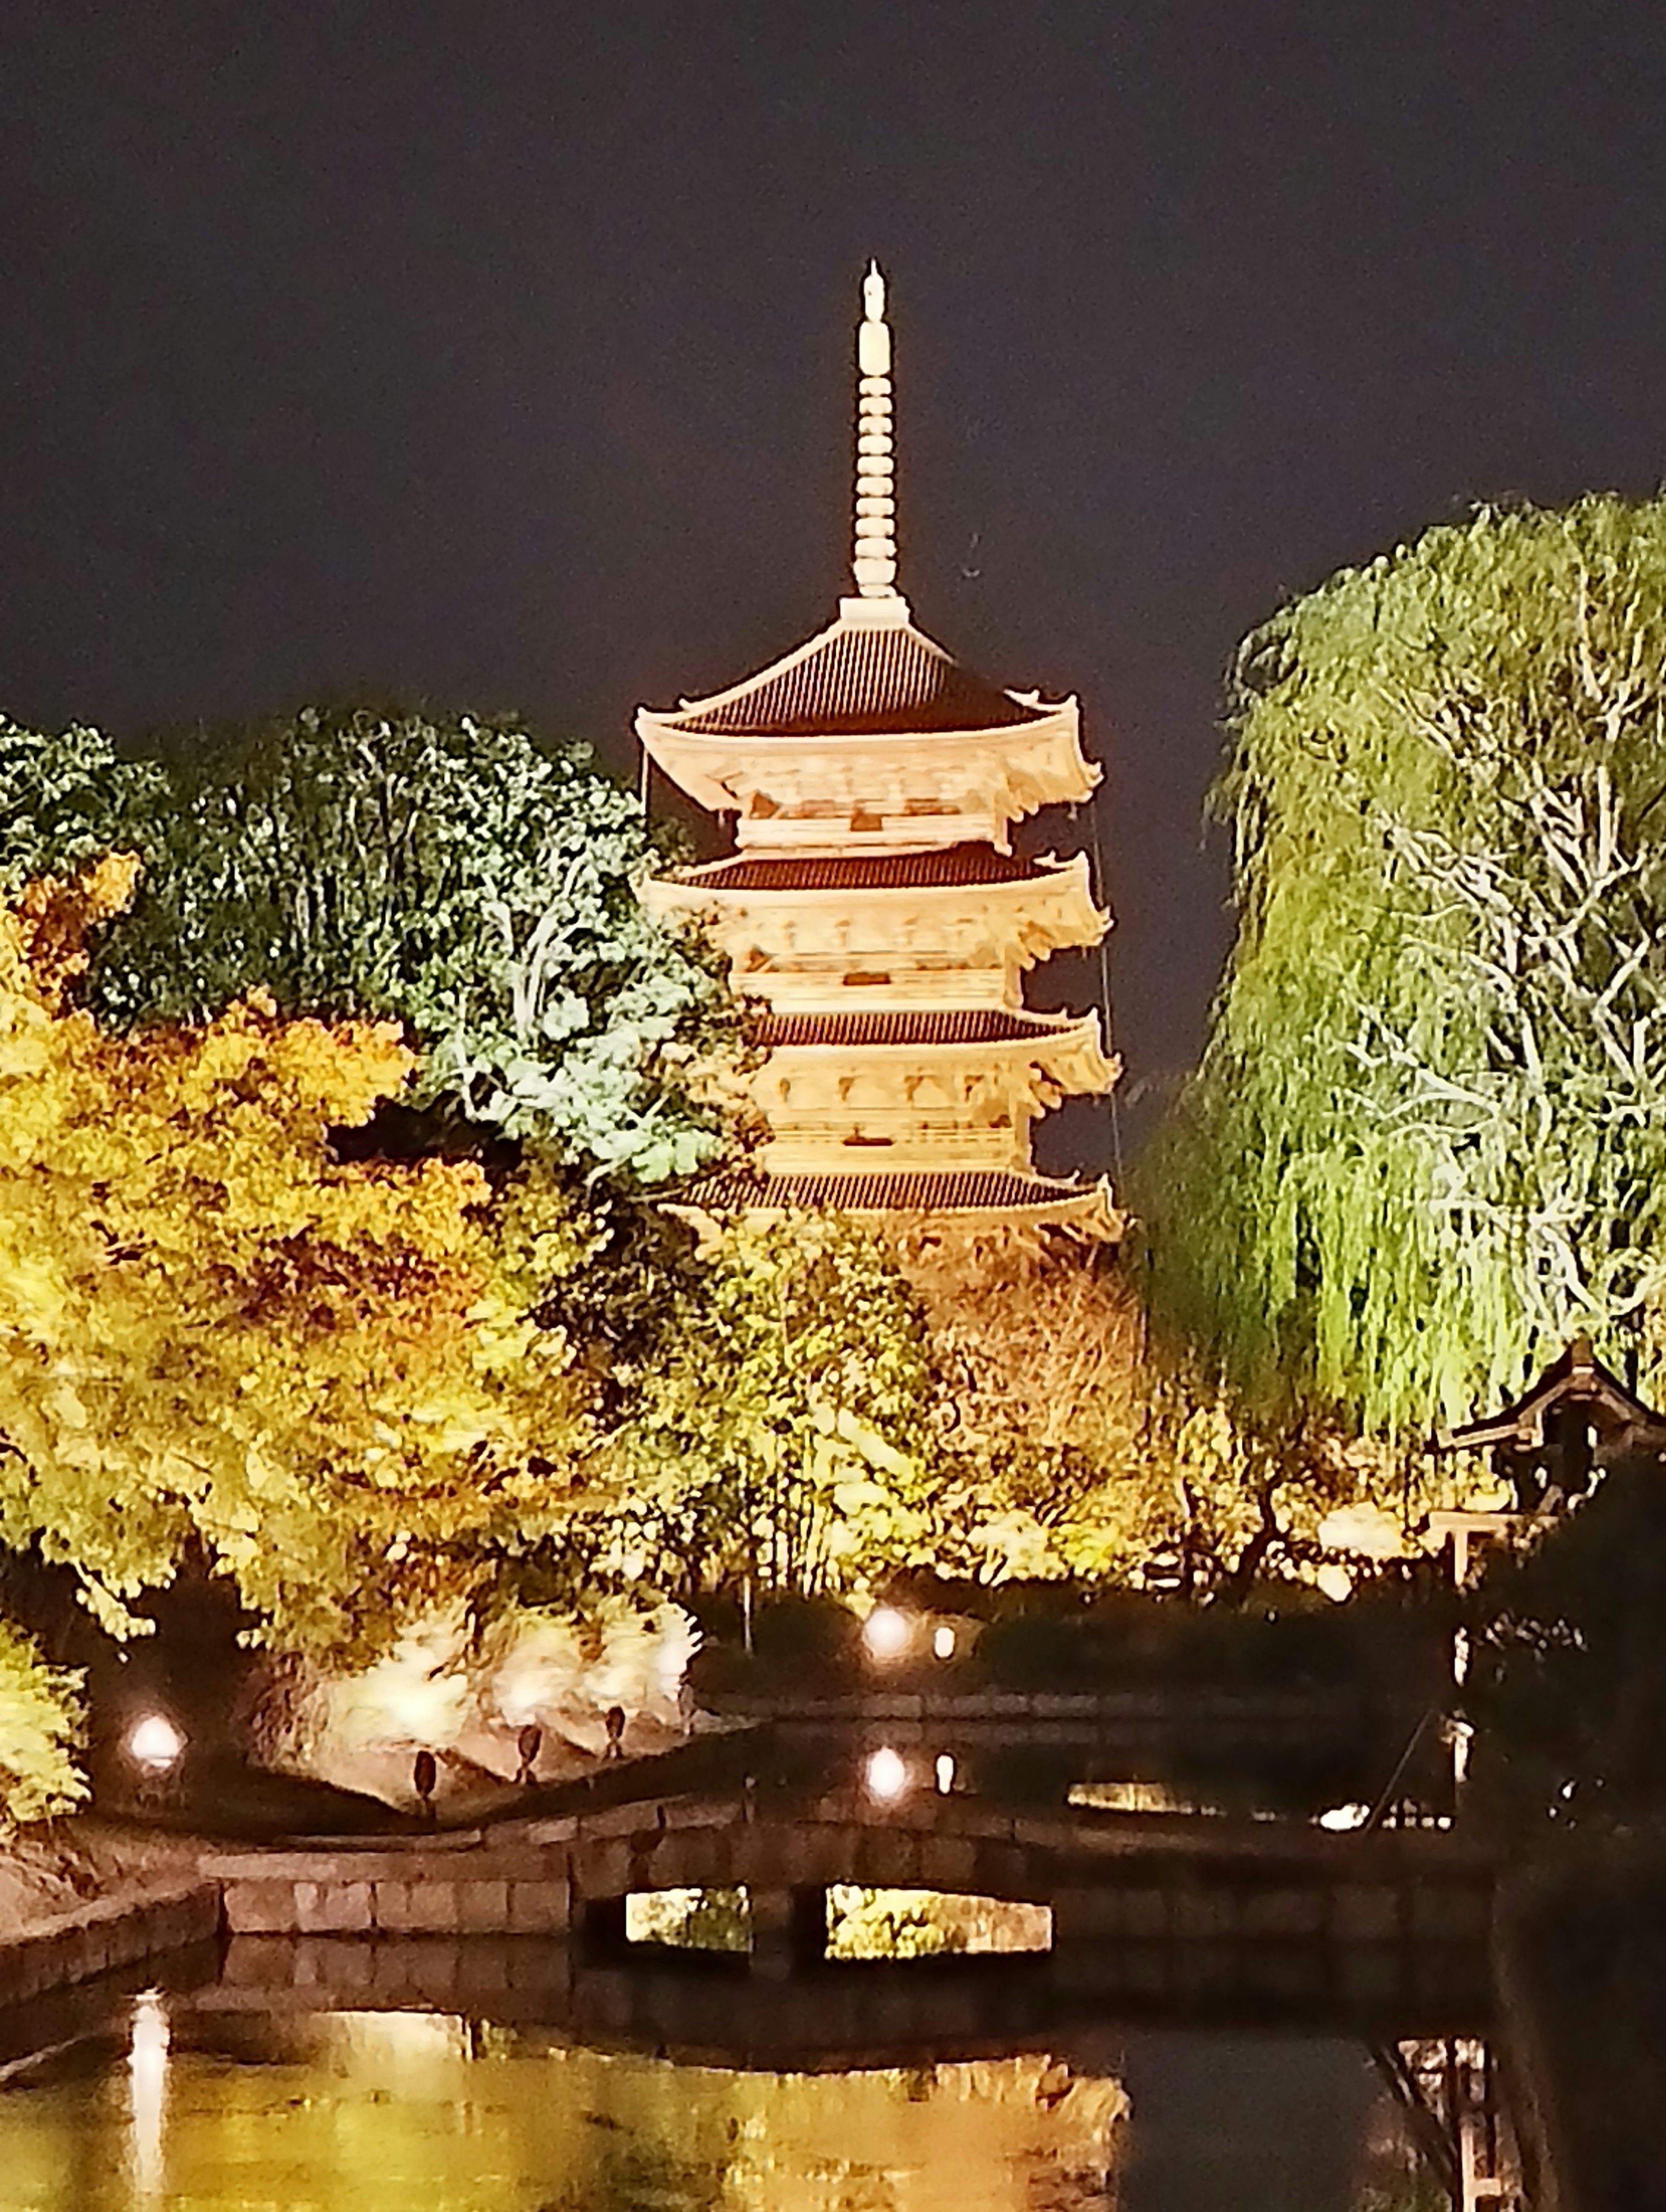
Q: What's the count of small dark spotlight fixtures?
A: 3